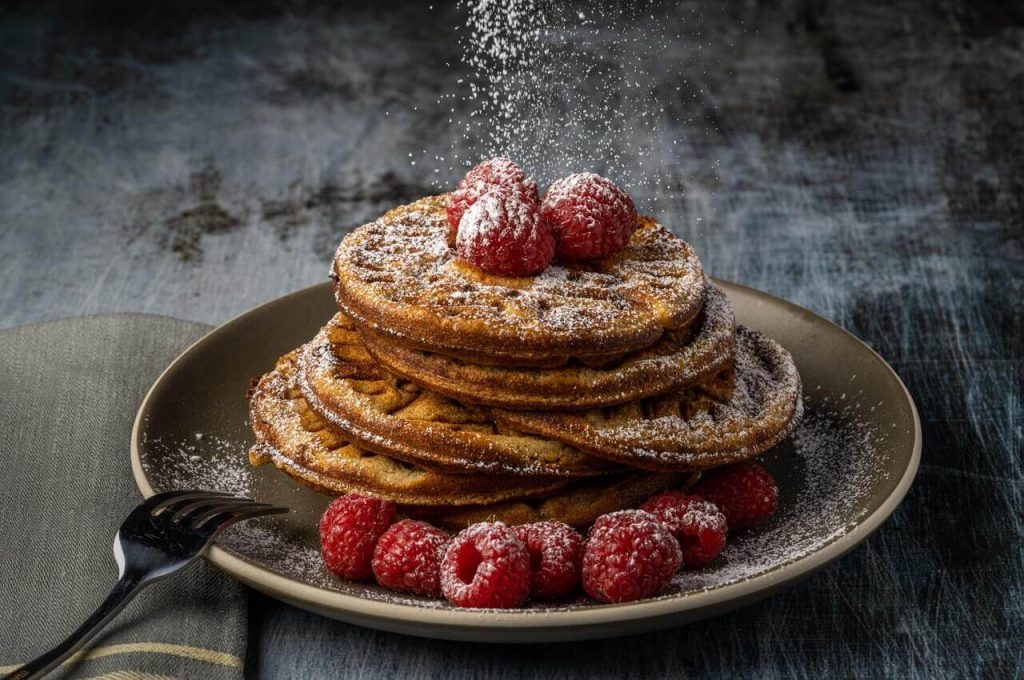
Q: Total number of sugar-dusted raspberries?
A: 10